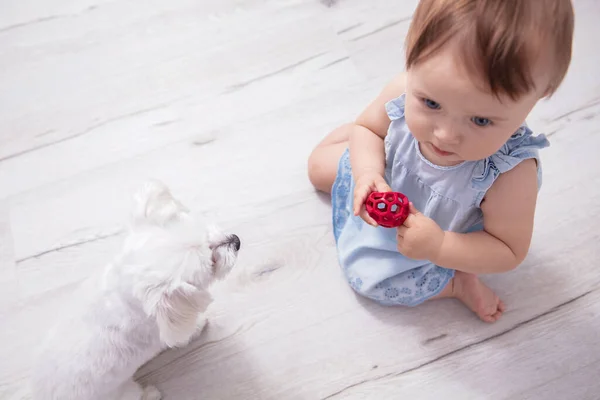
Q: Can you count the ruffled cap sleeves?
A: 2